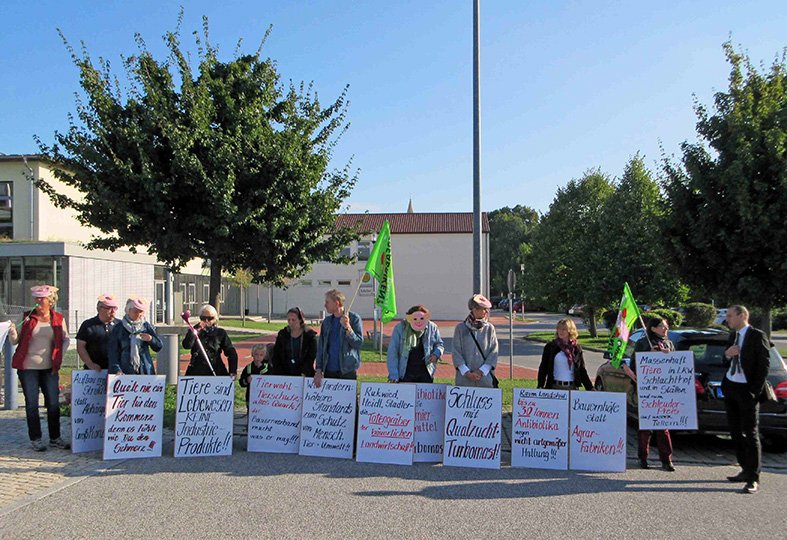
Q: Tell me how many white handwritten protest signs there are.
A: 11